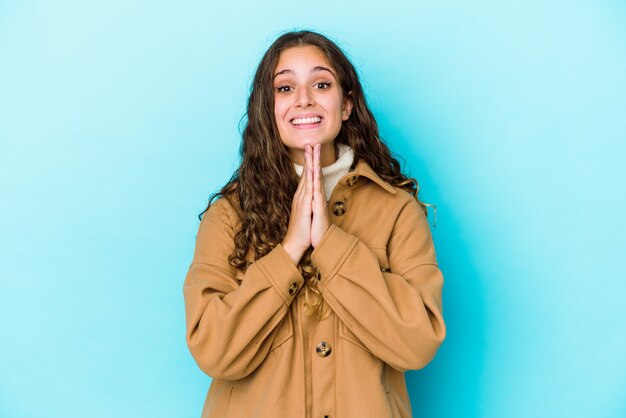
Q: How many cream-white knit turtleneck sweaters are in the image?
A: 1